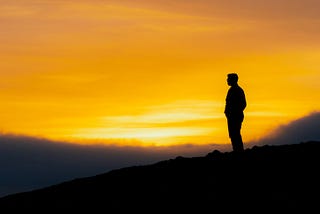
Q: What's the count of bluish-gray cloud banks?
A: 2